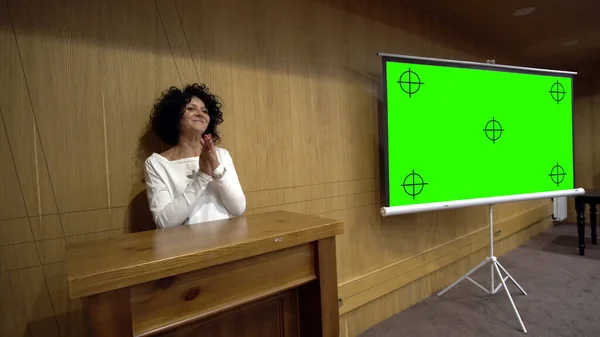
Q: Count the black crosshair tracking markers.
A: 5